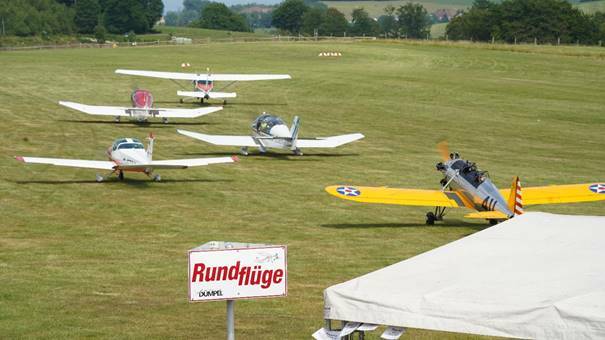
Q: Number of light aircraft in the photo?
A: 5